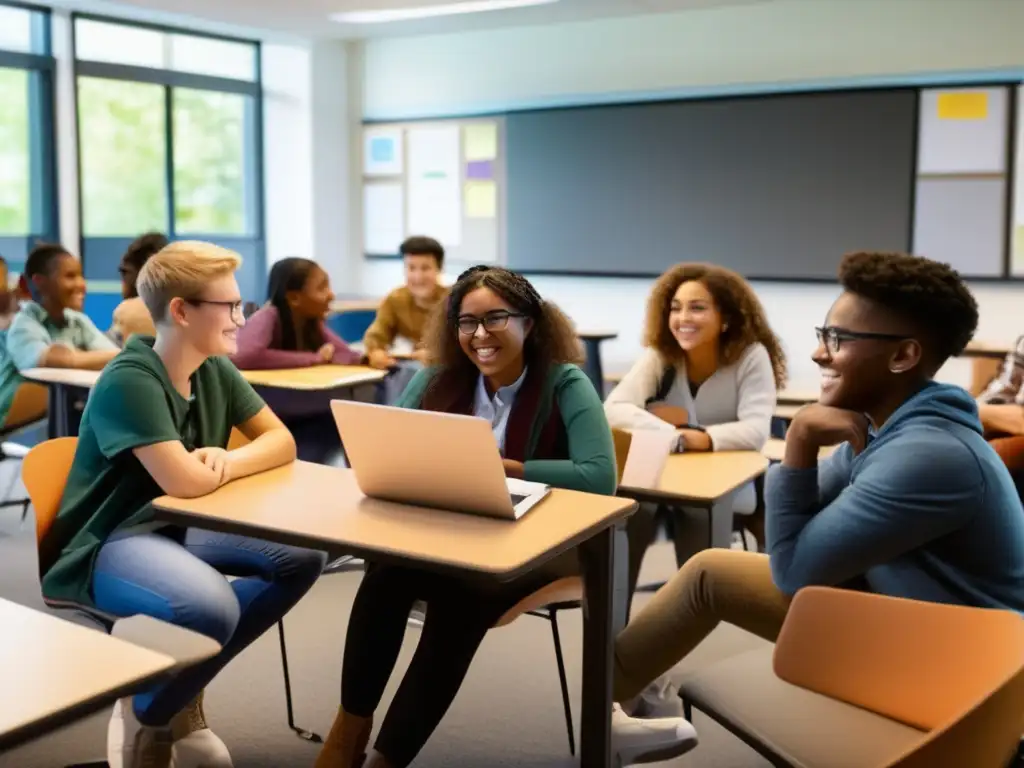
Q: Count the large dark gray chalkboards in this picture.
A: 1